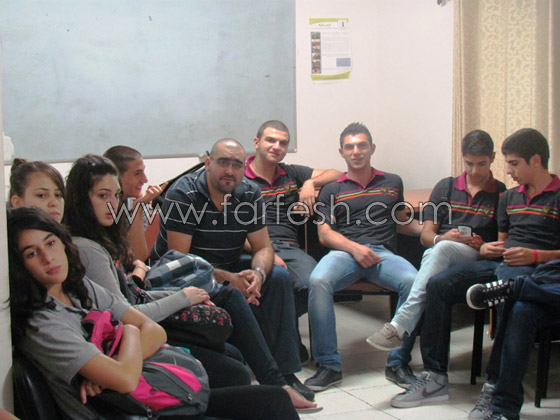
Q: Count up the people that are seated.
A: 9